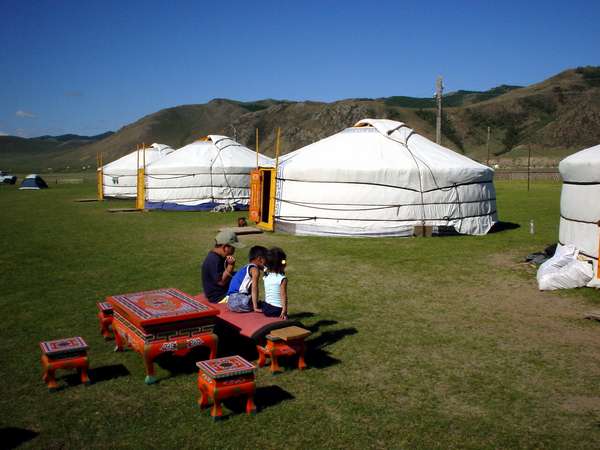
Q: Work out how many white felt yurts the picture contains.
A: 4